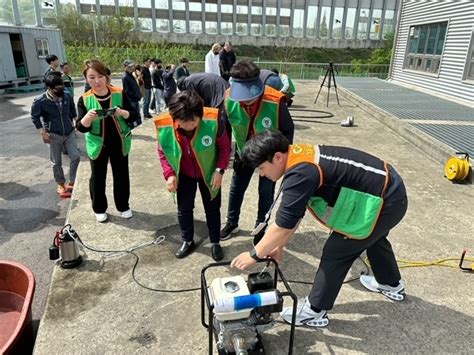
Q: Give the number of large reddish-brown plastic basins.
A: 1